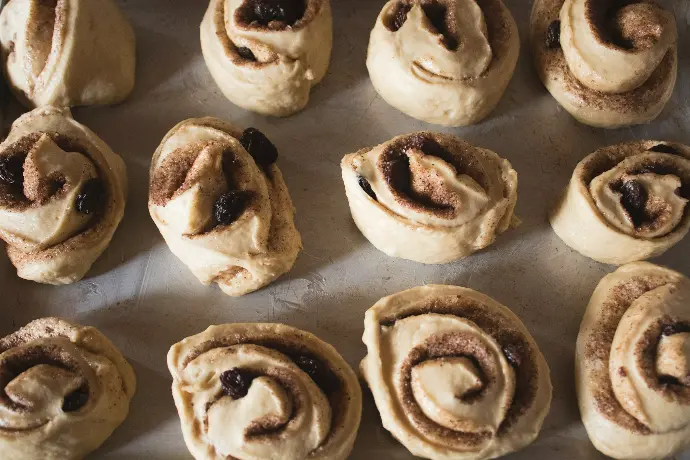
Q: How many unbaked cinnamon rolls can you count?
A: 12